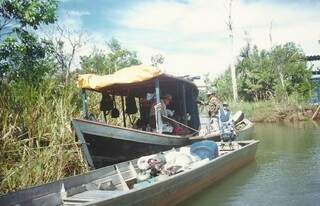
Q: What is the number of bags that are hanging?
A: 3